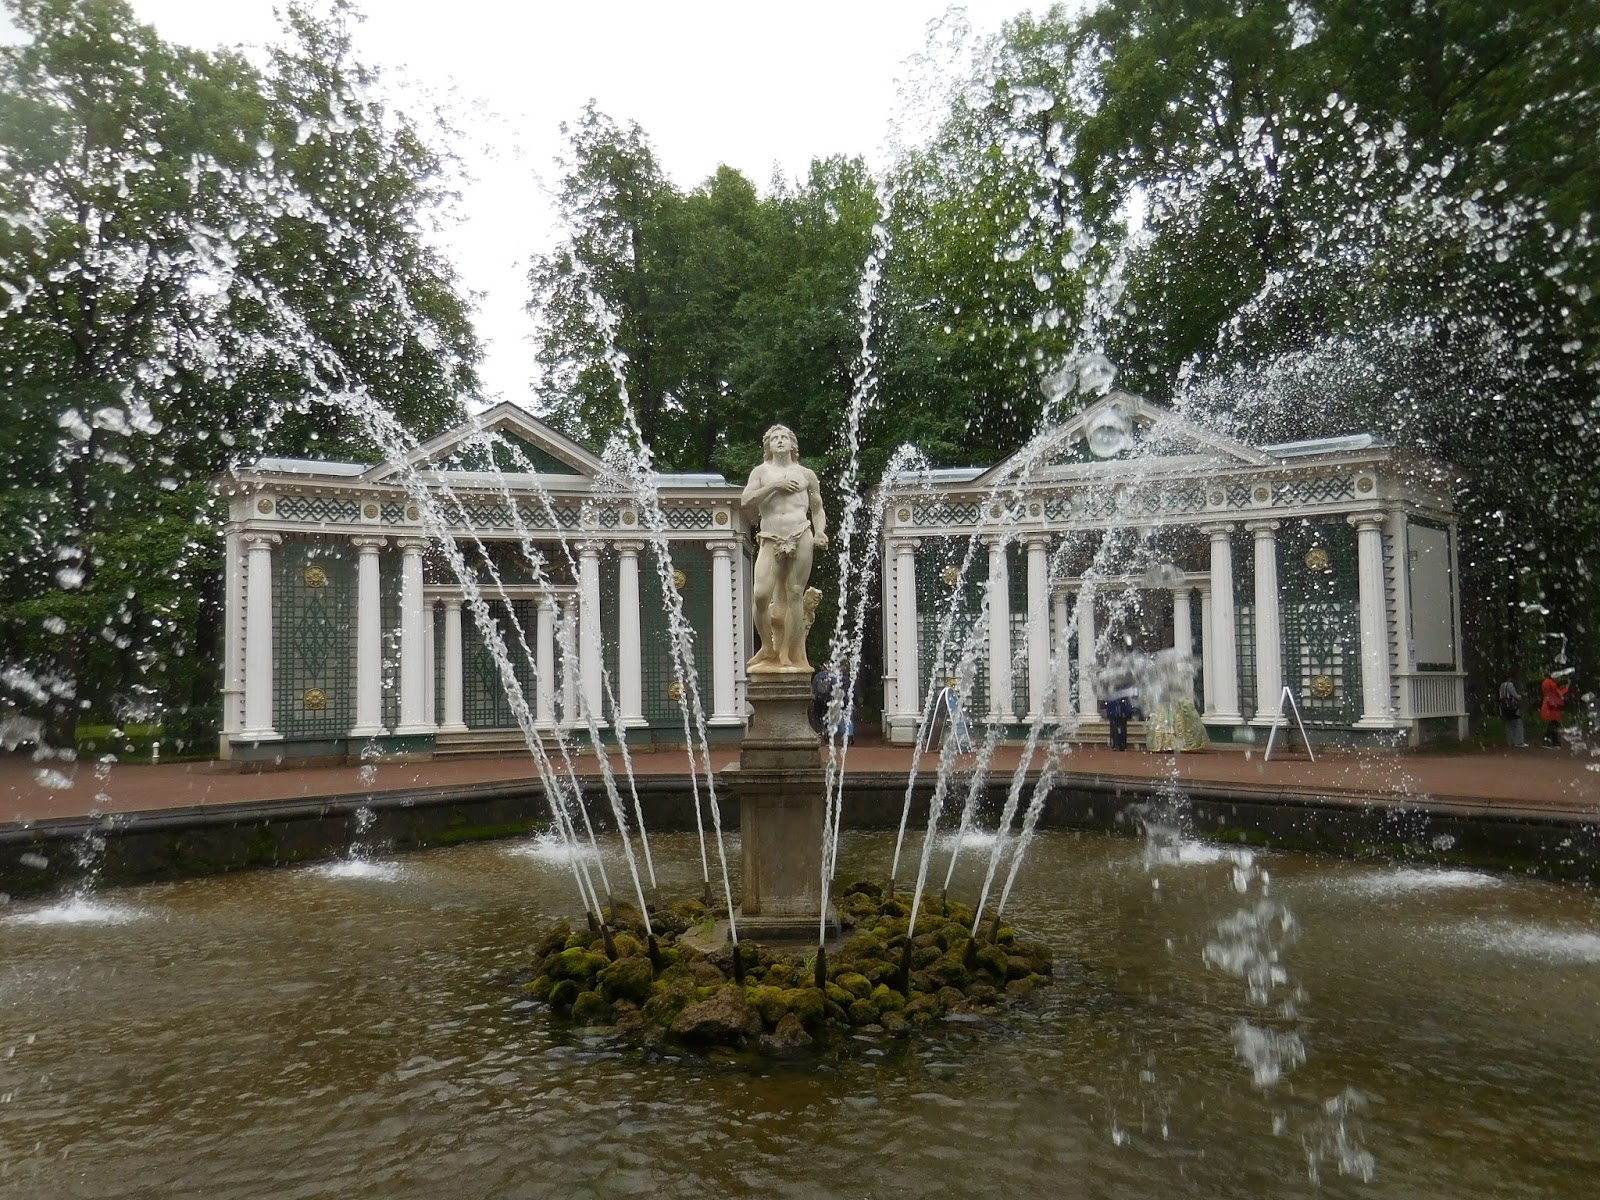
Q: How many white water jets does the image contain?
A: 14